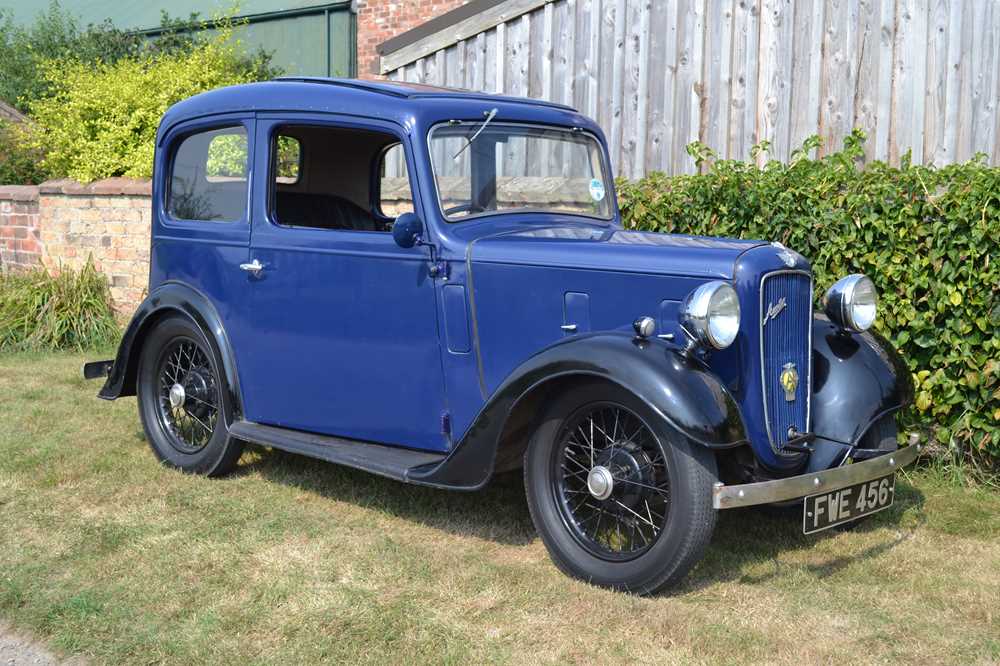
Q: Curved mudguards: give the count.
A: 3